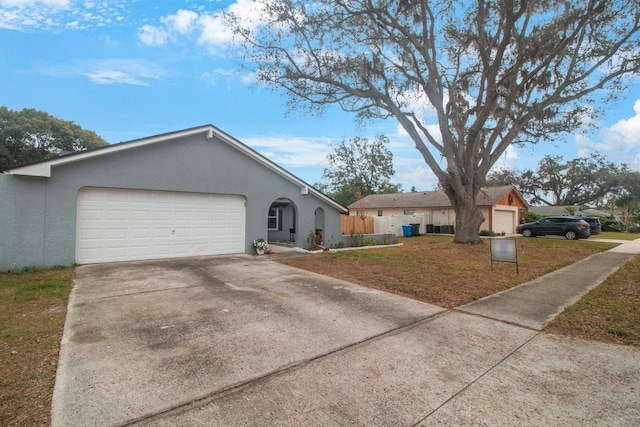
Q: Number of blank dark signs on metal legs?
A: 1